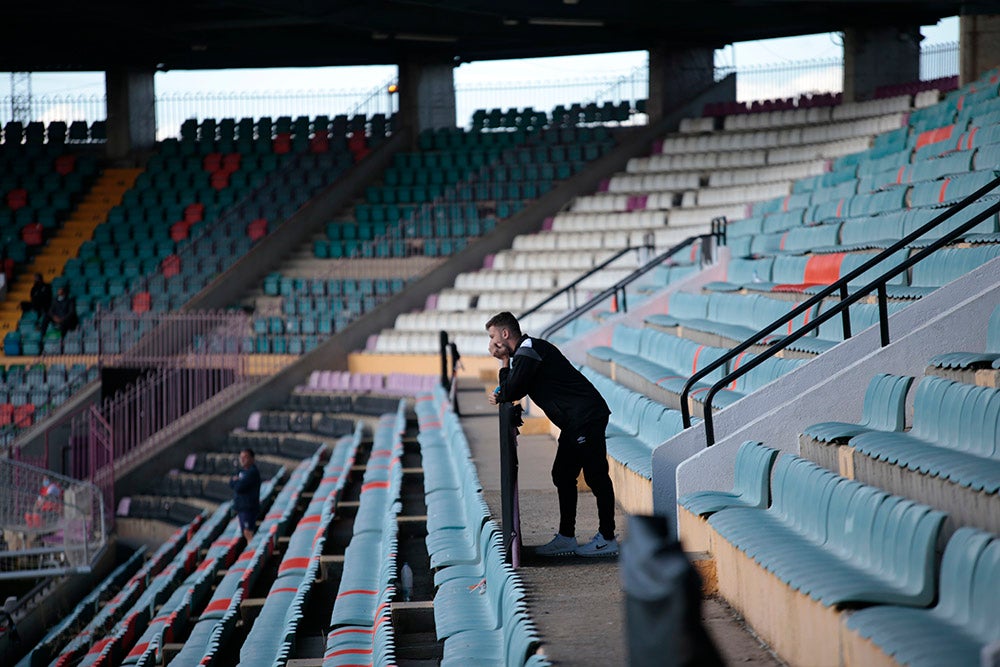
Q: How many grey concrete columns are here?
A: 5